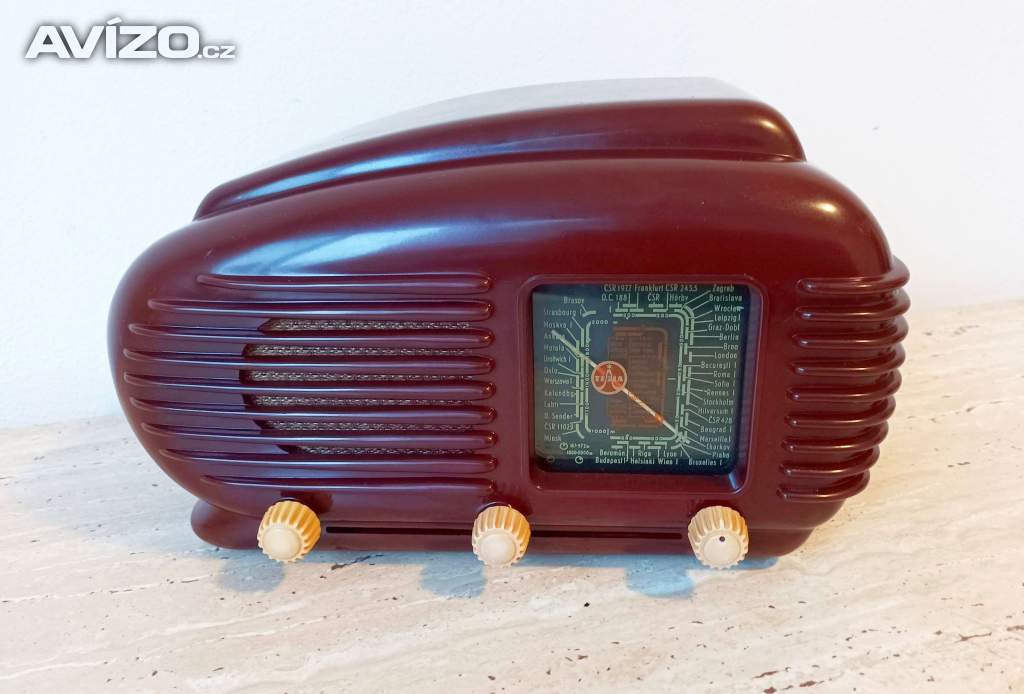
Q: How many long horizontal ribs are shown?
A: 9